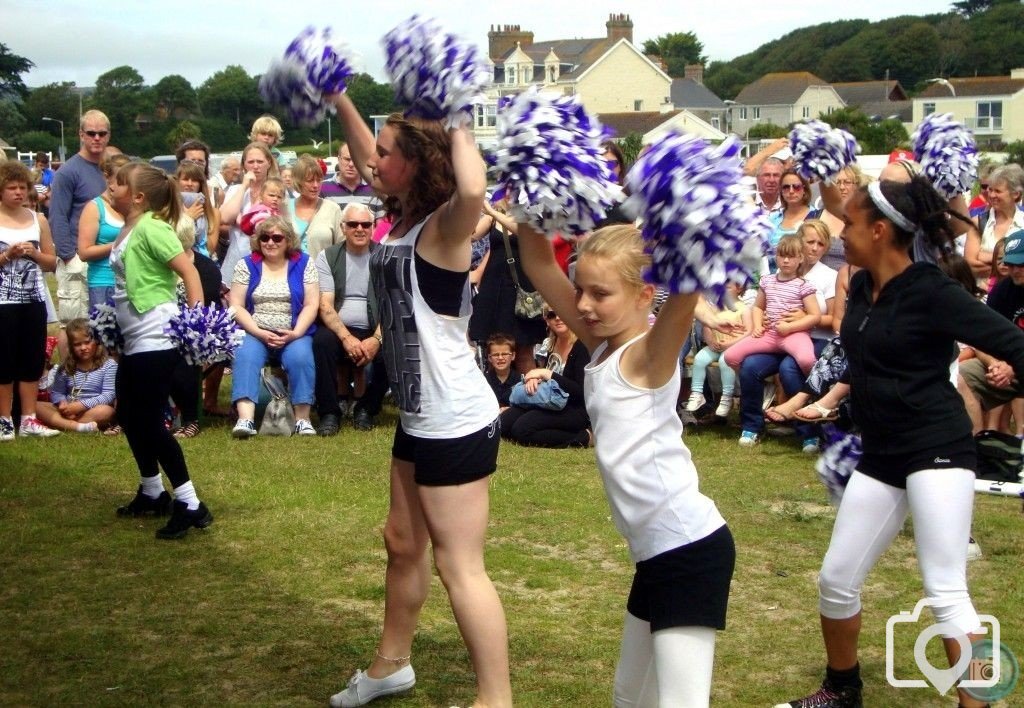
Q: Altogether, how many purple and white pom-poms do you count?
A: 9